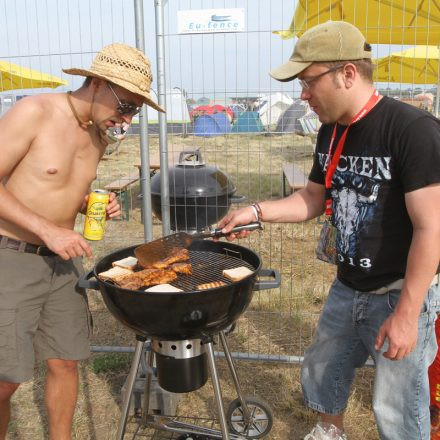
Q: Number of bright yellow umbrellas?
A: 3